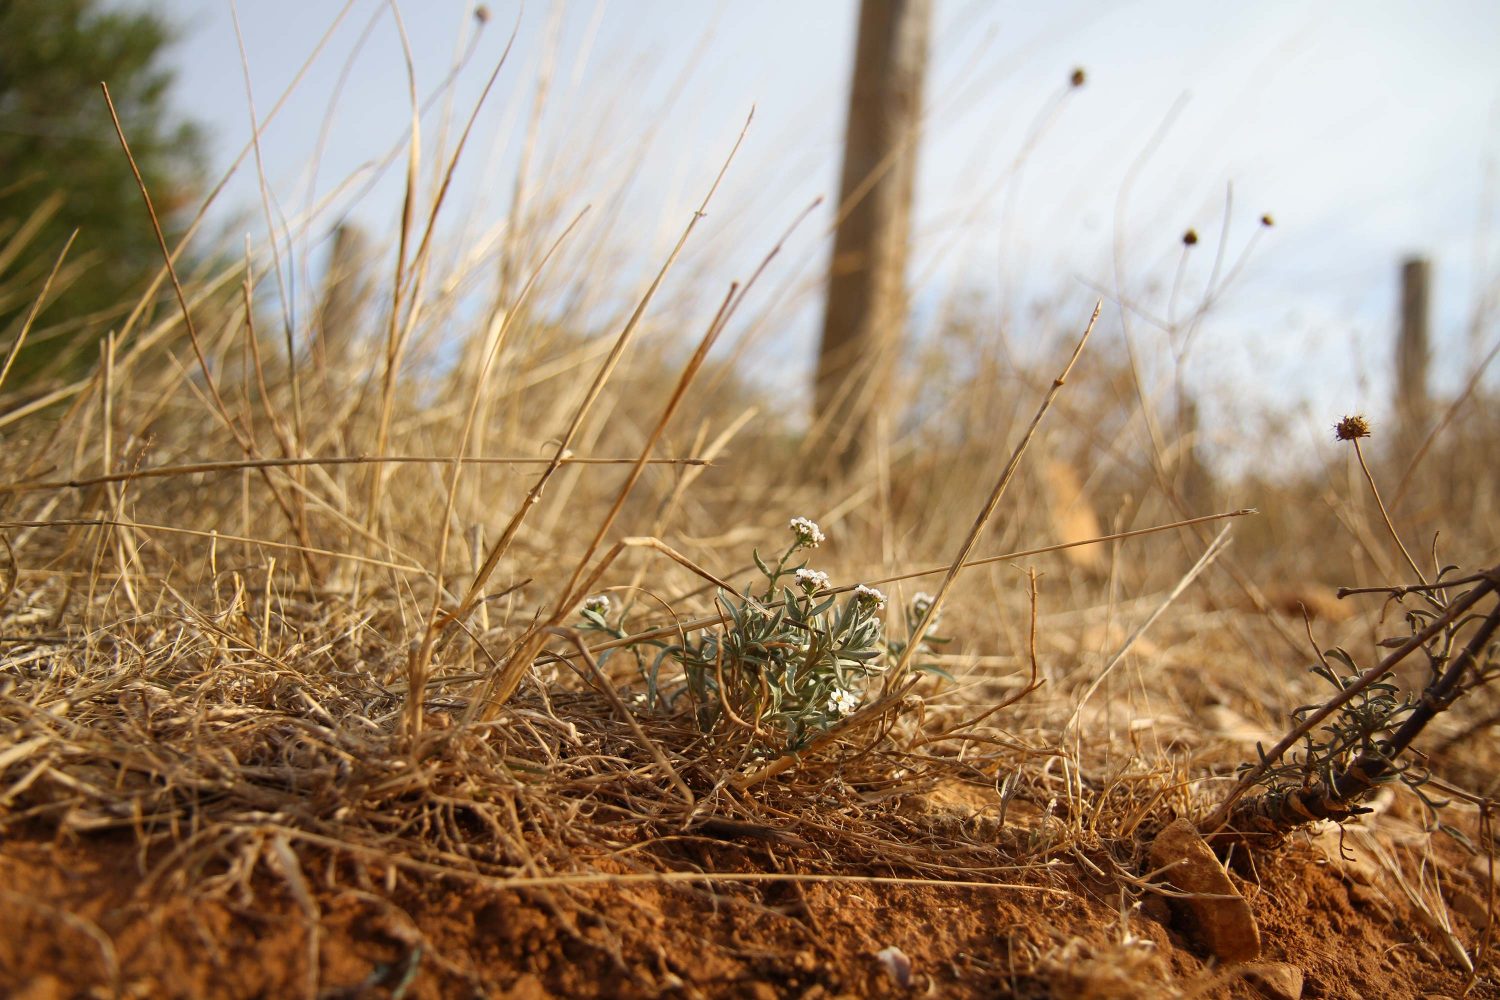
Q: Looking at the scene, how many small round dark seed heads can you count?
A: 5